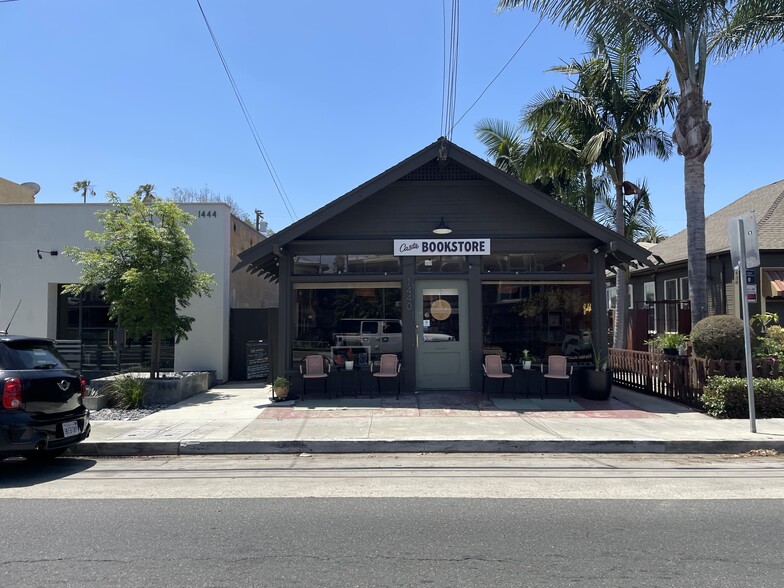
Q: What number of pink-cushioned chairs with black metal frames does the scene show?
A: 4